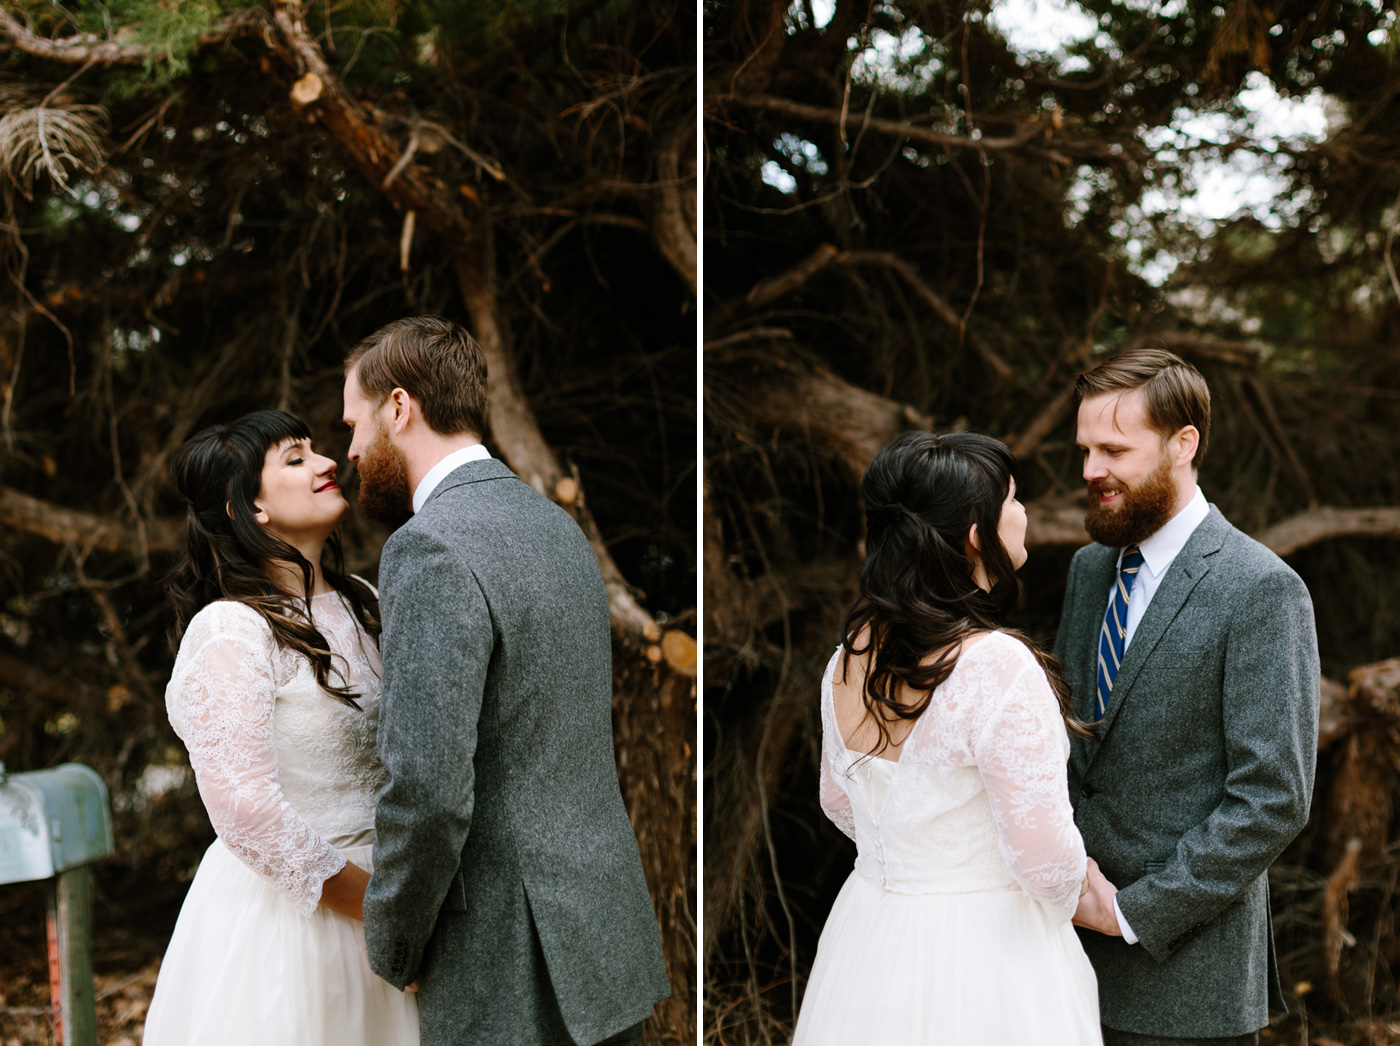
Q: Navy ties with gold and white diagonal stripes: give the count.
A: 1